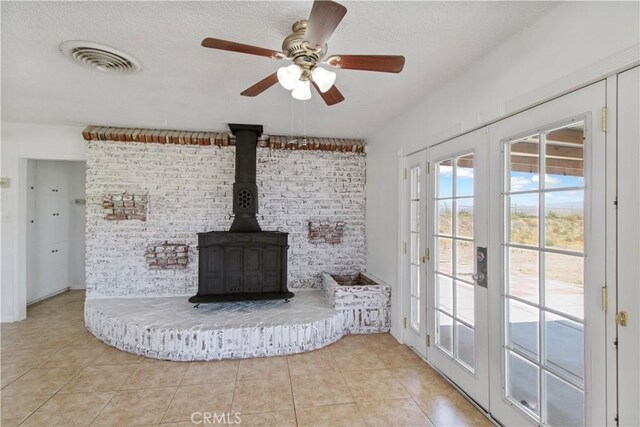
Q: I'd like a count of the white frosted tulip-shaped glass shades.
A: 3